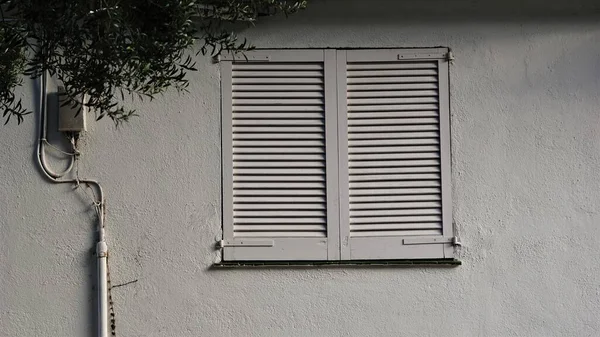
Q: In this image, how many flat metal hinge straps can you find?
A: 4